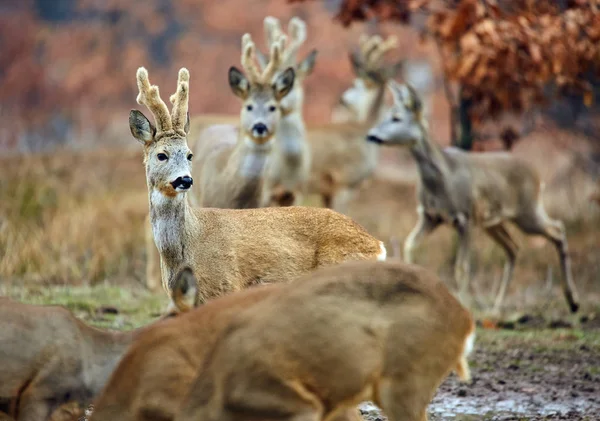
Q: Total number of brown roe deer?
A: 8